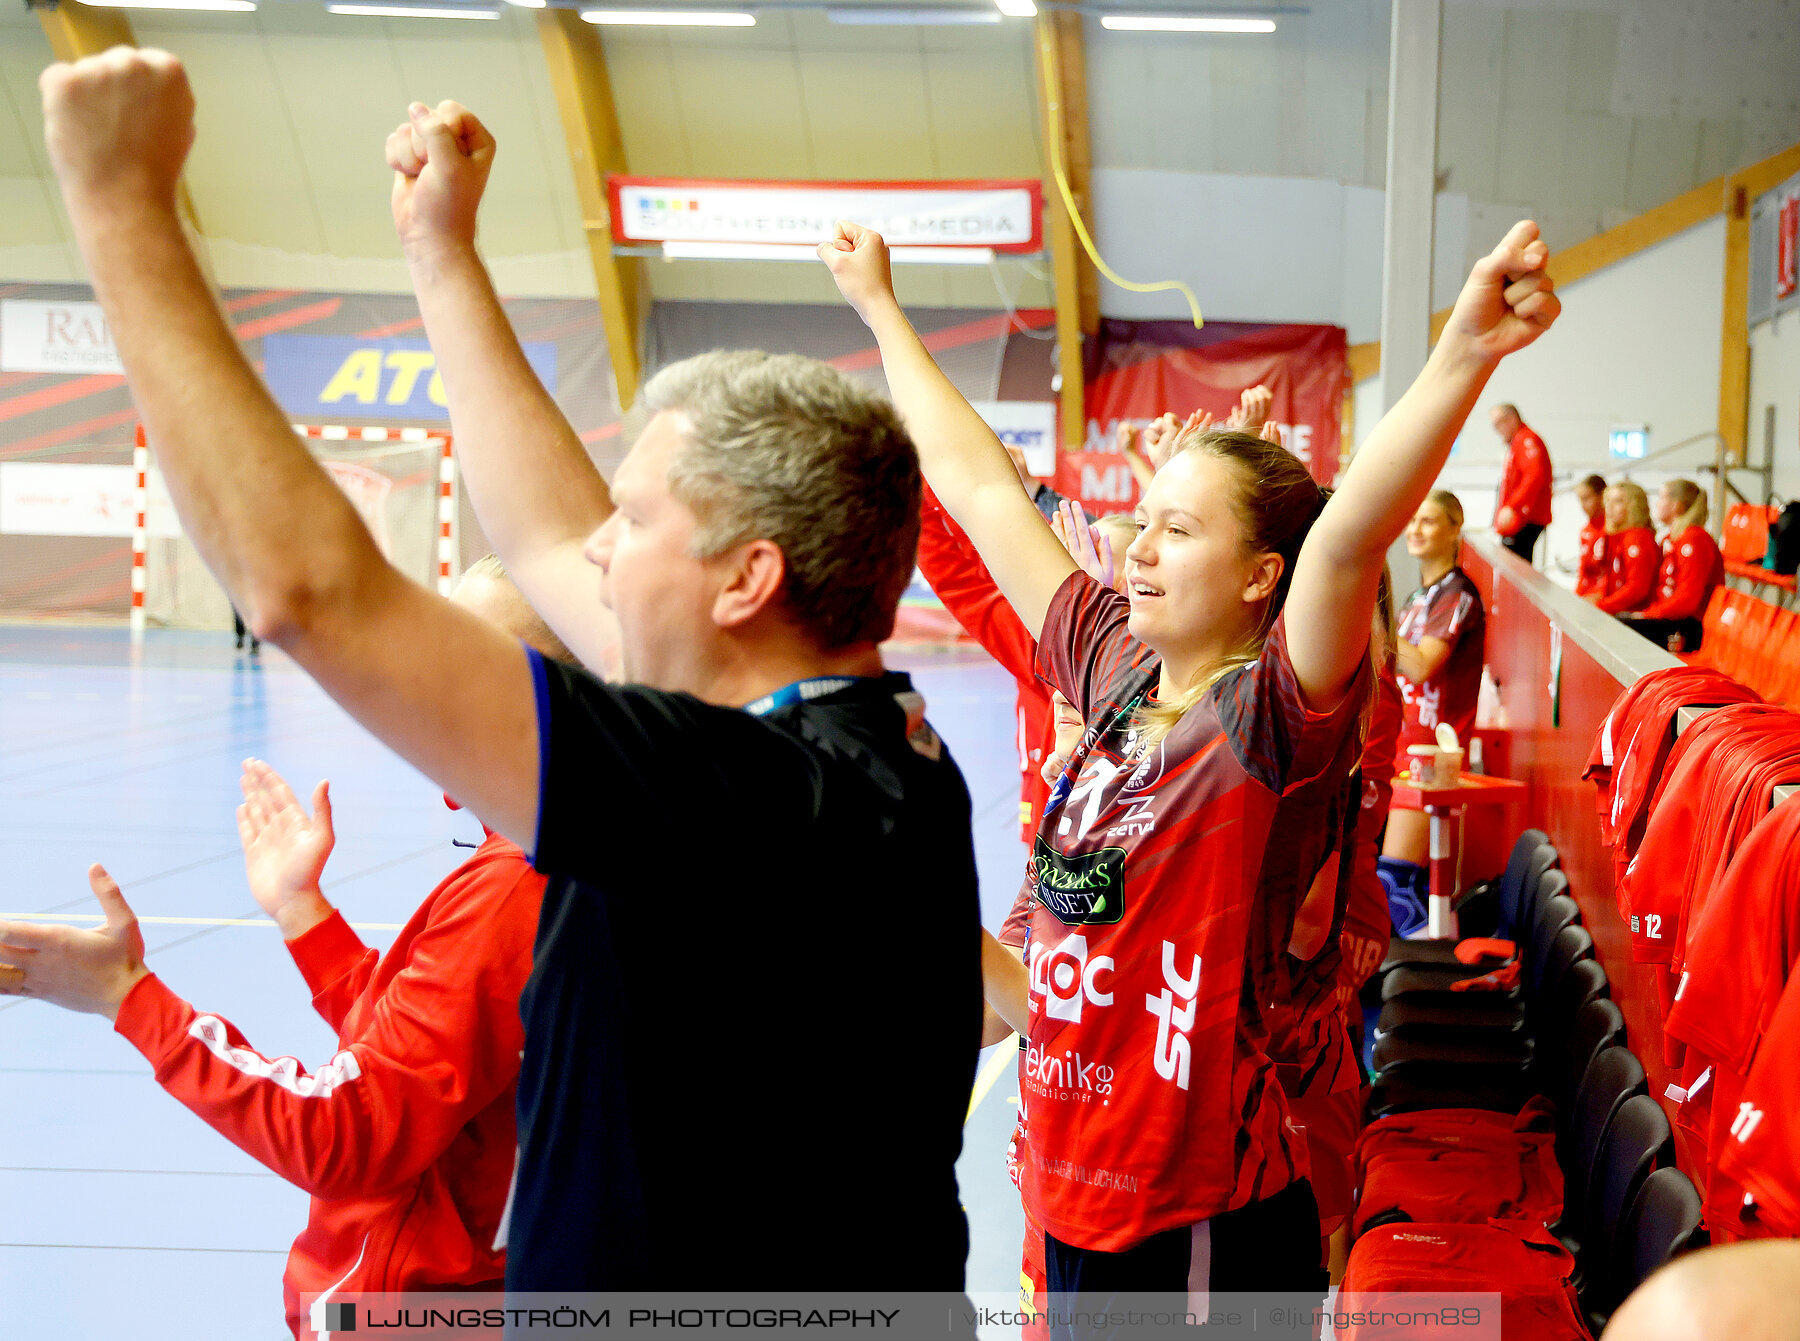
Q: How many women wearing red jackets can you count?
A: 3